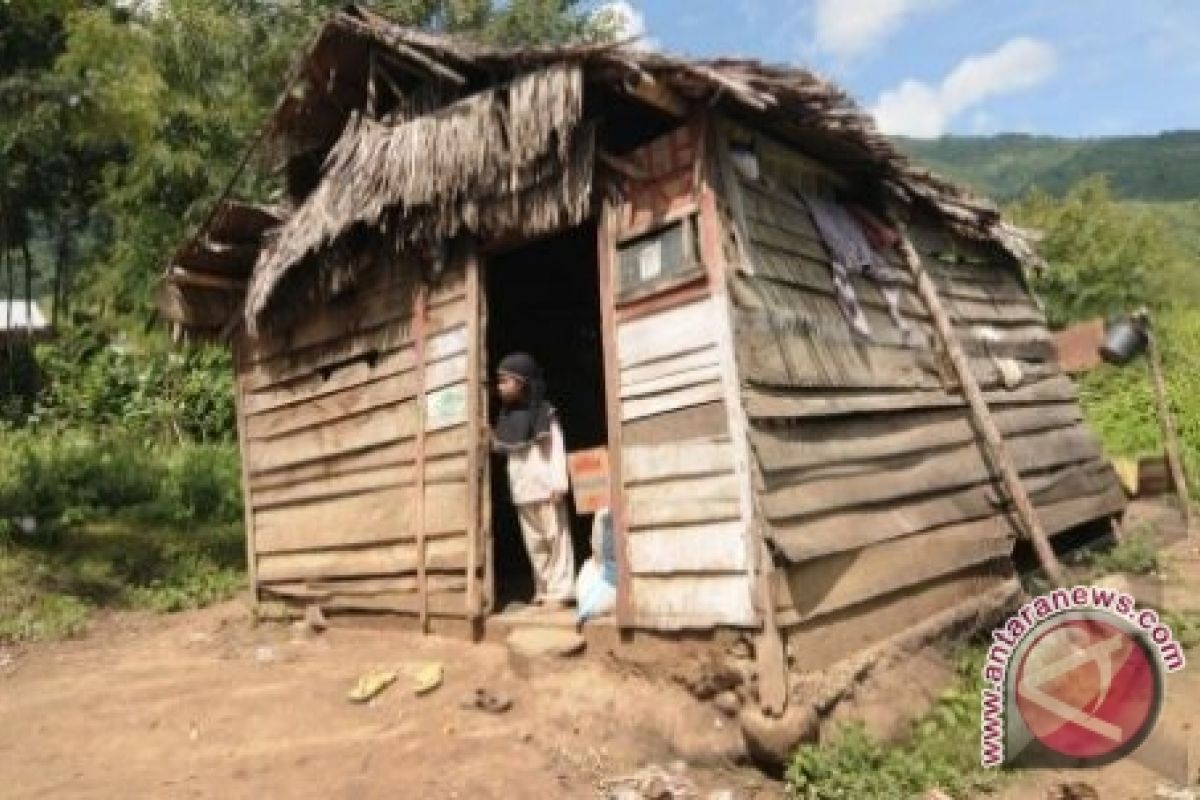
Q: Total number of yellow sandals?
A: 2